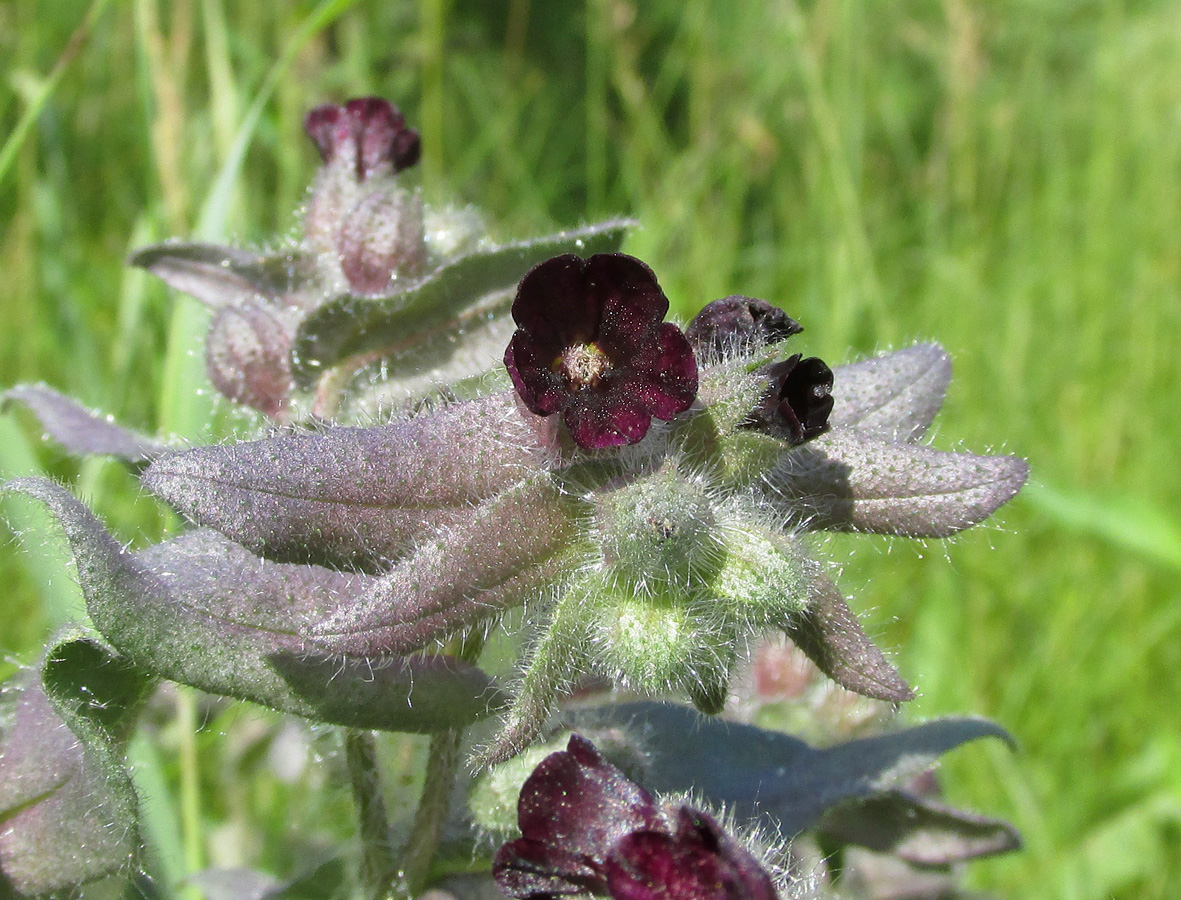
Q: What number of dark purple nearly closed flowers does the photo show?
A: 2